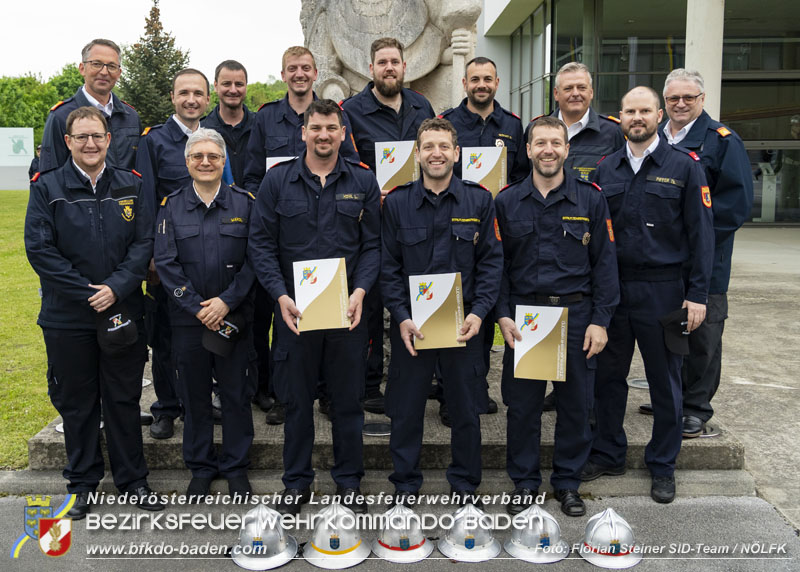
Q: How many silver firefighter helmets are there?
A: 6